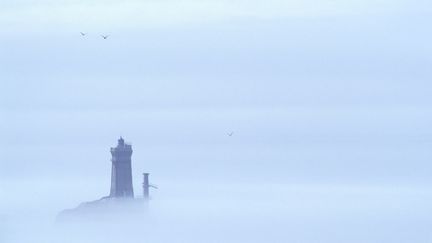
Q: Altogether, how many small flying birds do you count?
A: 3